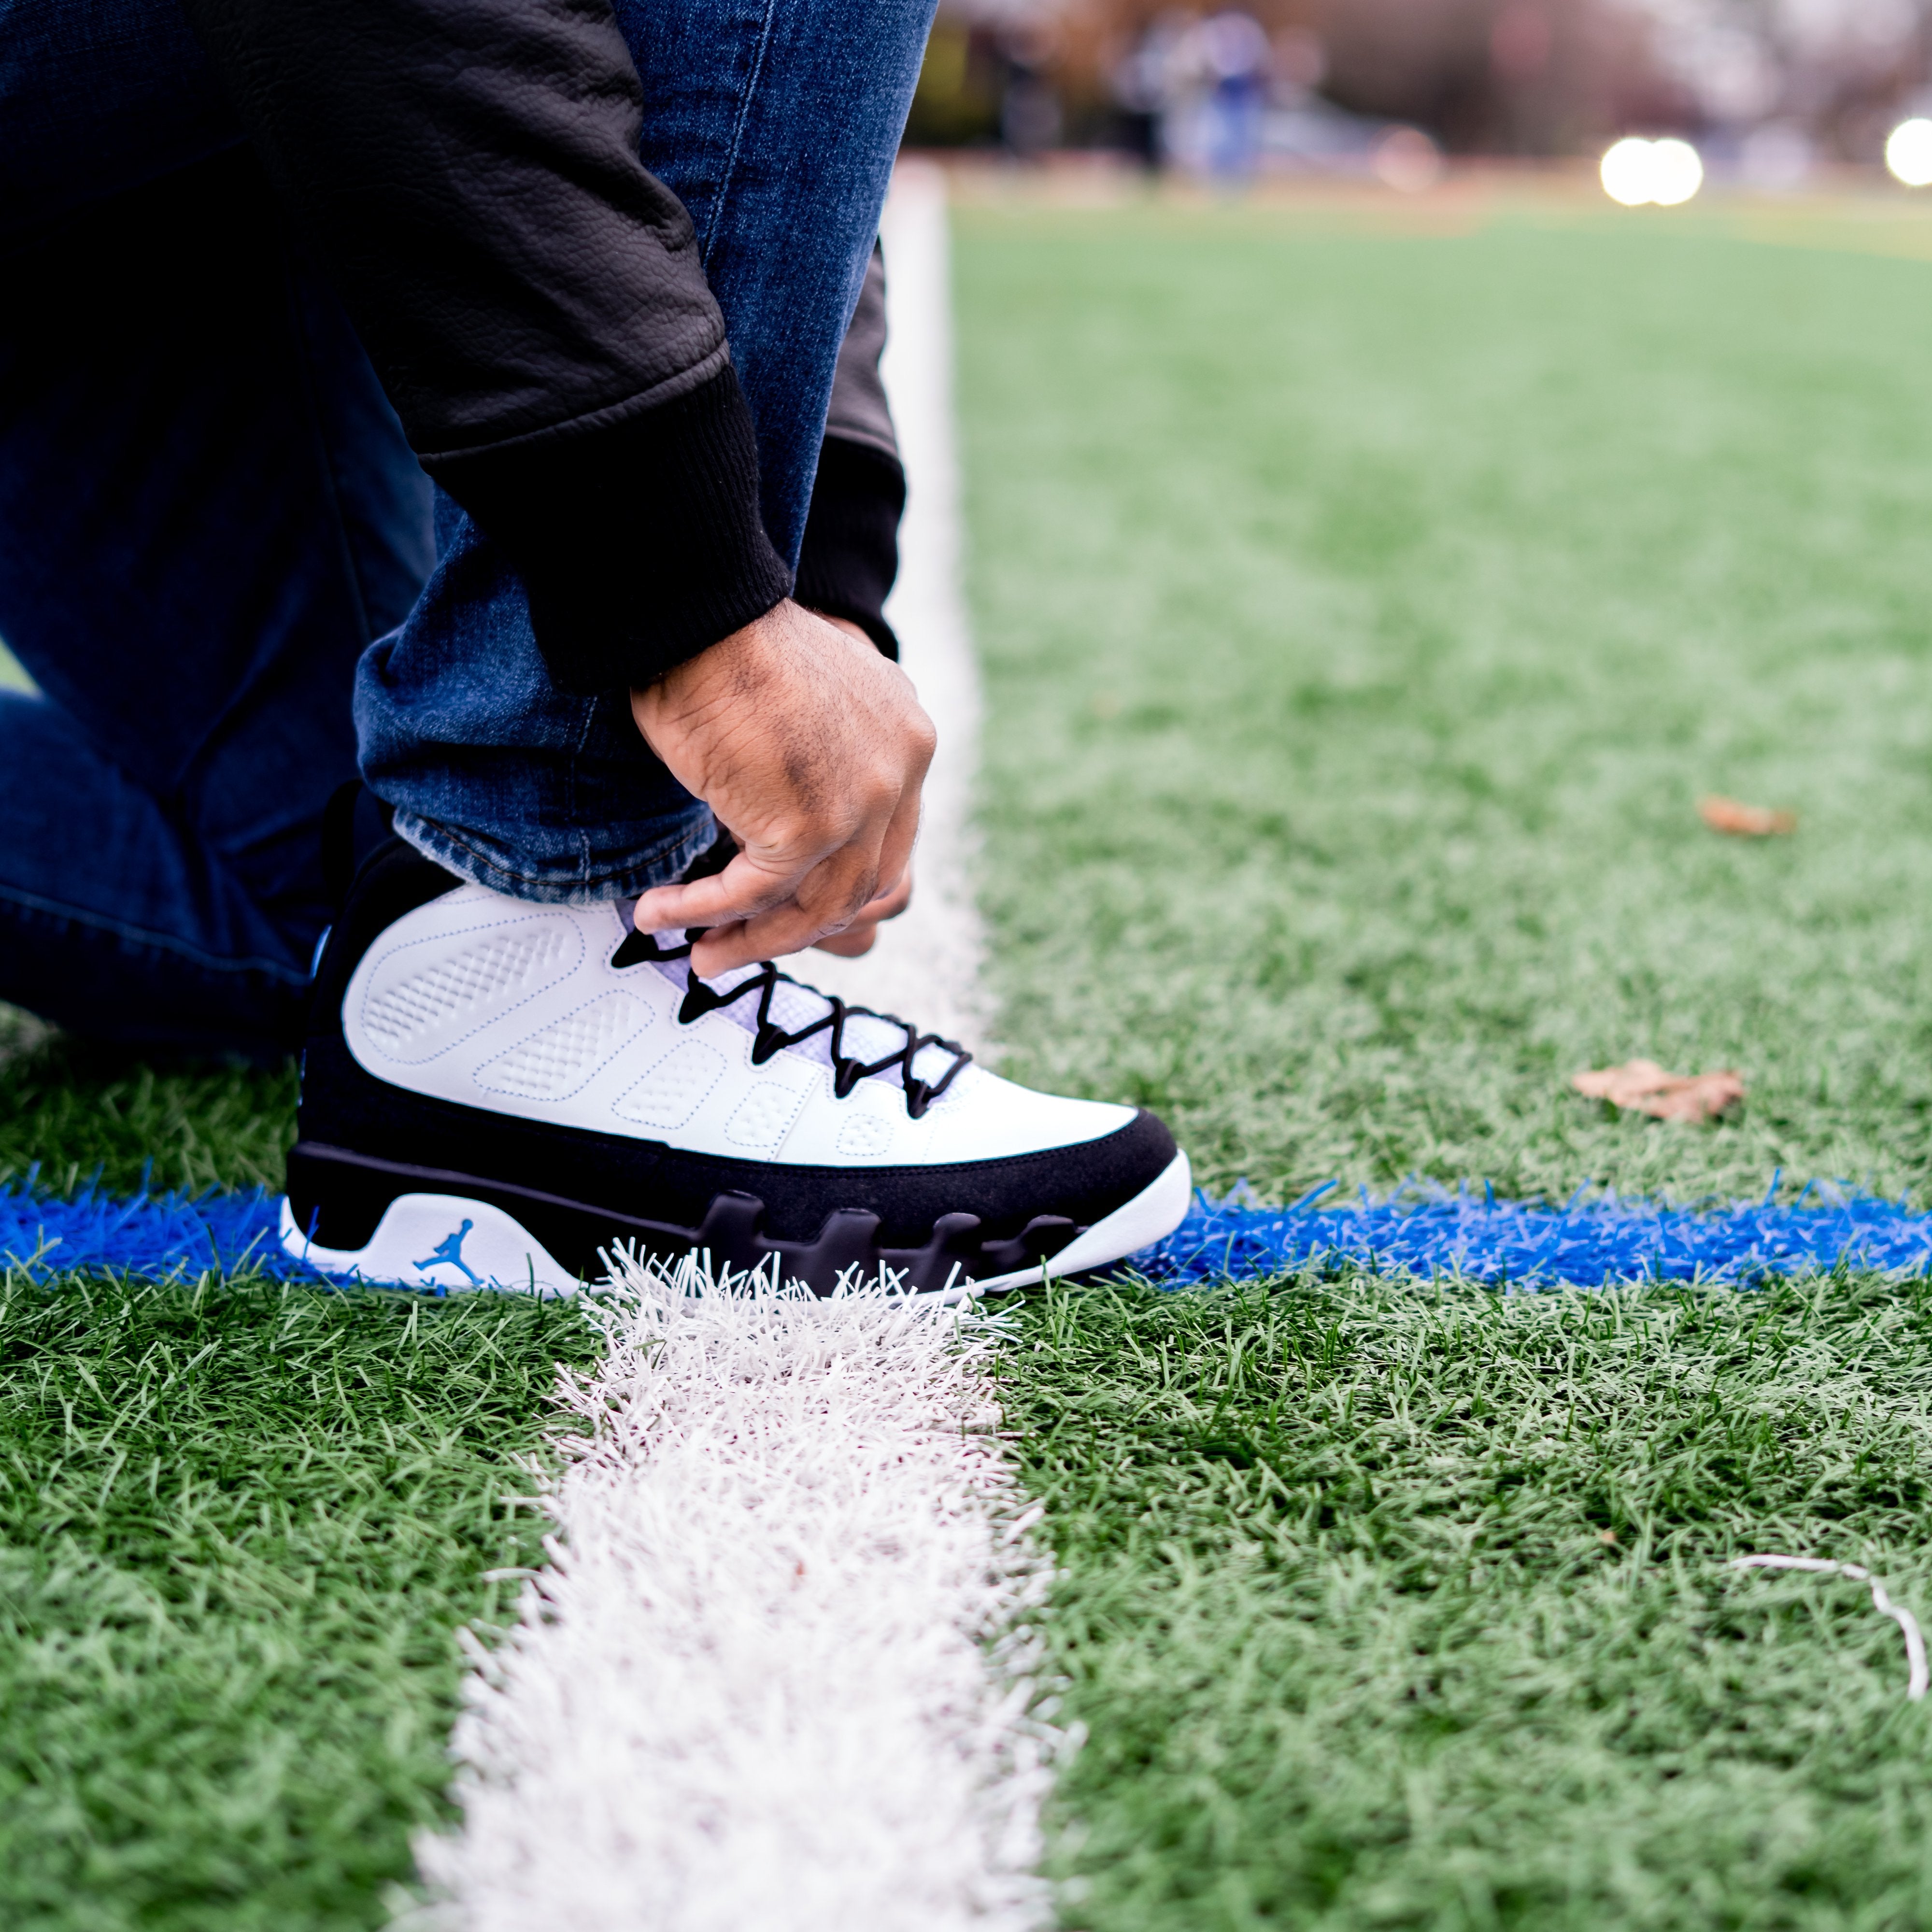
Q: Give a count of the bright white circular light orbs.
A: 3